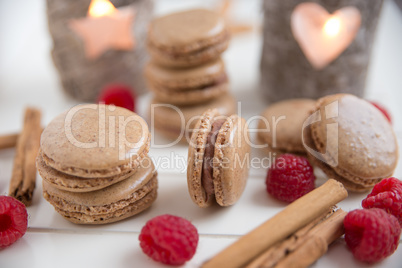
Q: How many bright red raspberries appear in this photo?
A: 7